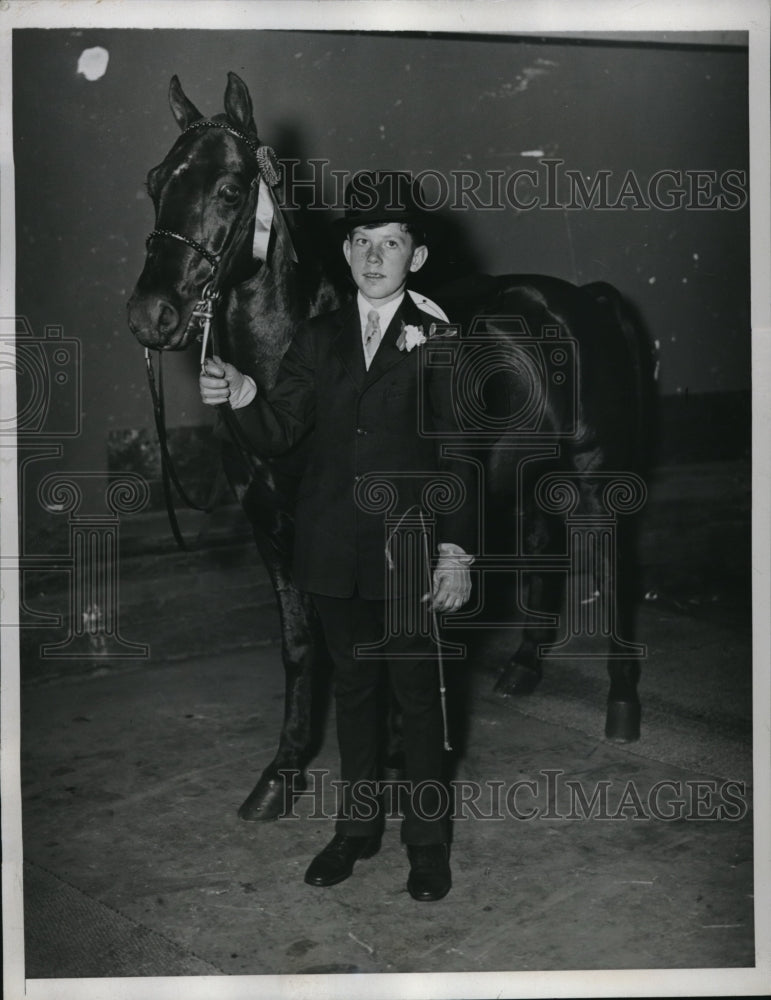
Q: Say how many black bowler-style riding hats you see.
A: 1